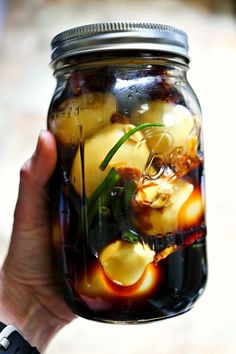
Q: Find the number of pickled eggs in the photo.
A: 5